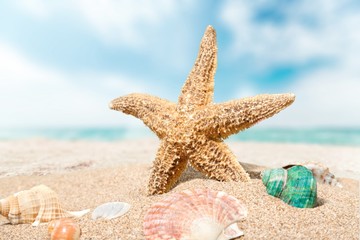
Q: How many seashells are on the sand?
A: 6